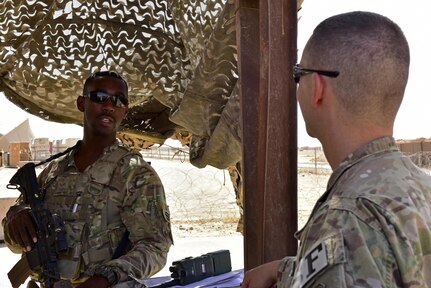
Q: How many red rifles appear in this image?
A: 0